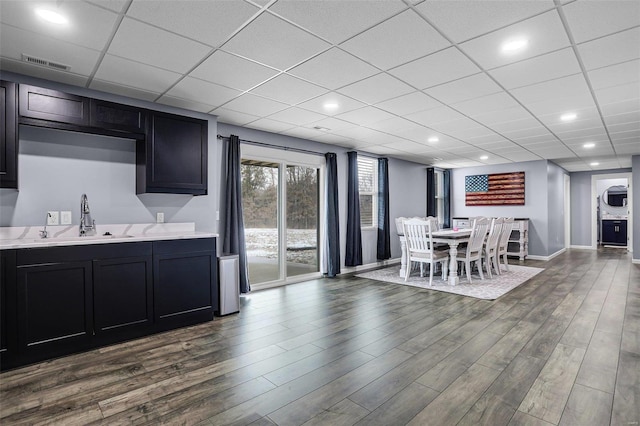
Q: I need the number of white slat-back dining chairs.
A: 8